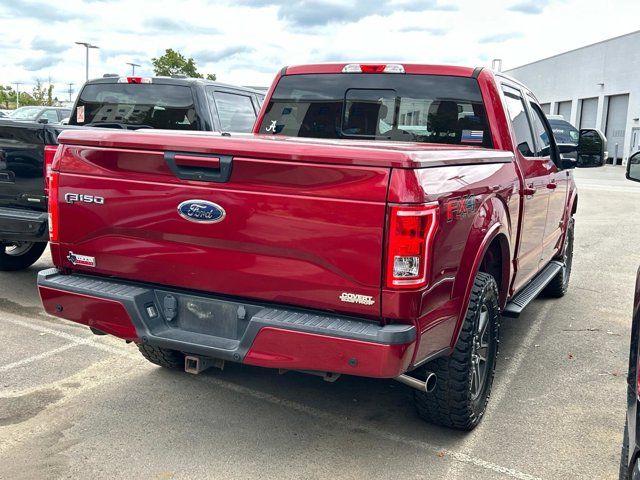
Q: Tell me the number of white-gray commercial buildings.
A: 1